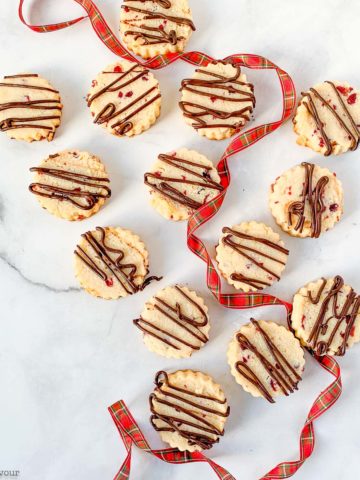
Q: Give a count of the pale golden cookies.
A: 14